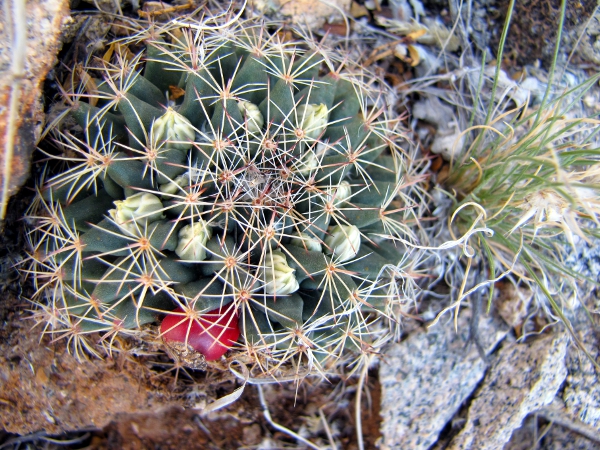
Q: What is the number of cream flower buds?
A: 11